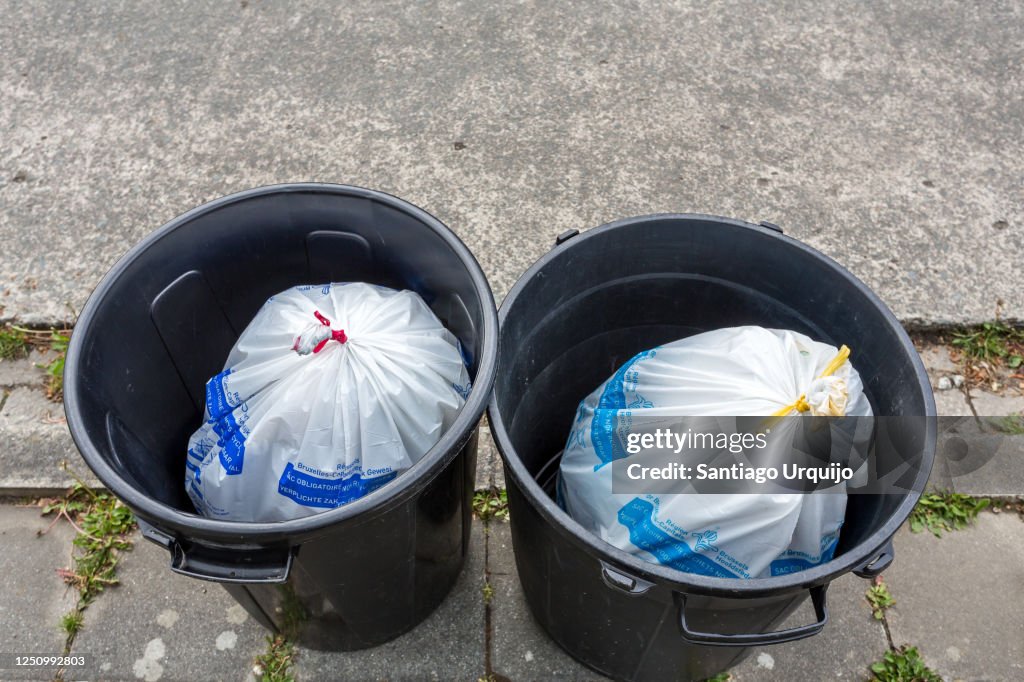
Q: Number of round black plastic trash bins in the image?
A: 2